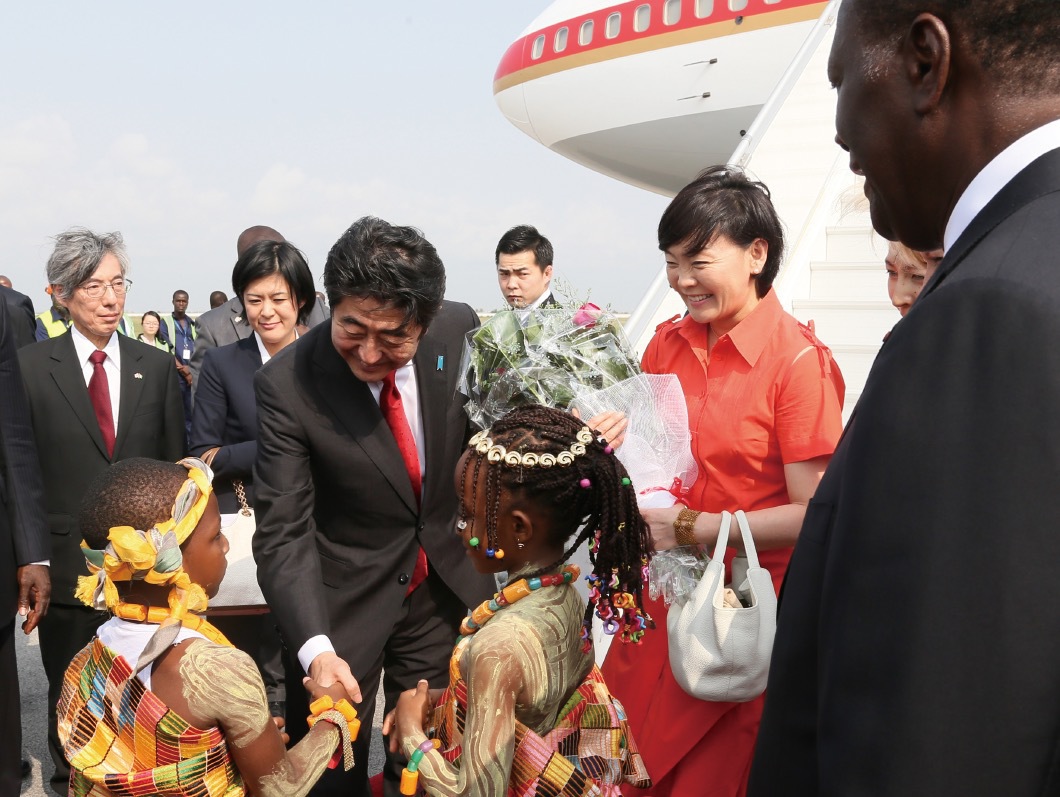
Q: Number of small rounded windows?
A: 9